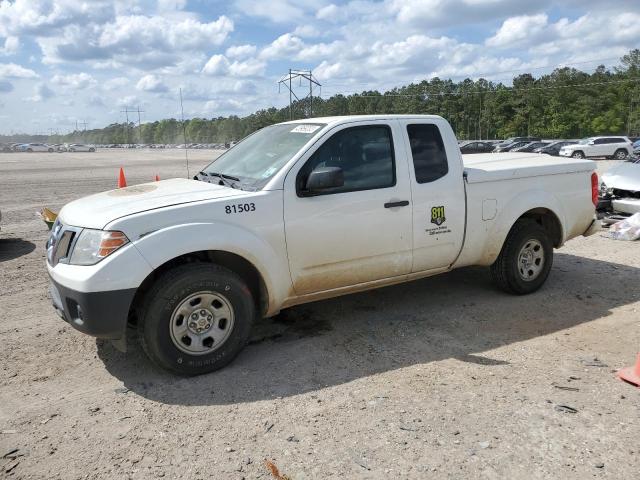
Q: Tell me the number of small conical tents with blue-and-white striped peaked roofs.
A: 0